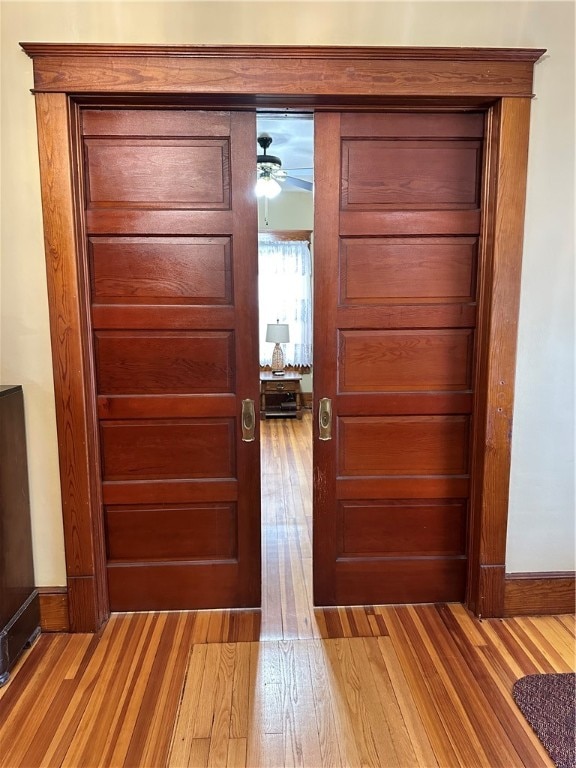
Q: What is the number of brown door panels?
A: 10